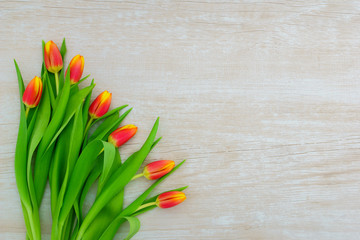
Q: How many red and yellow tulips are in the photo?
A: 7